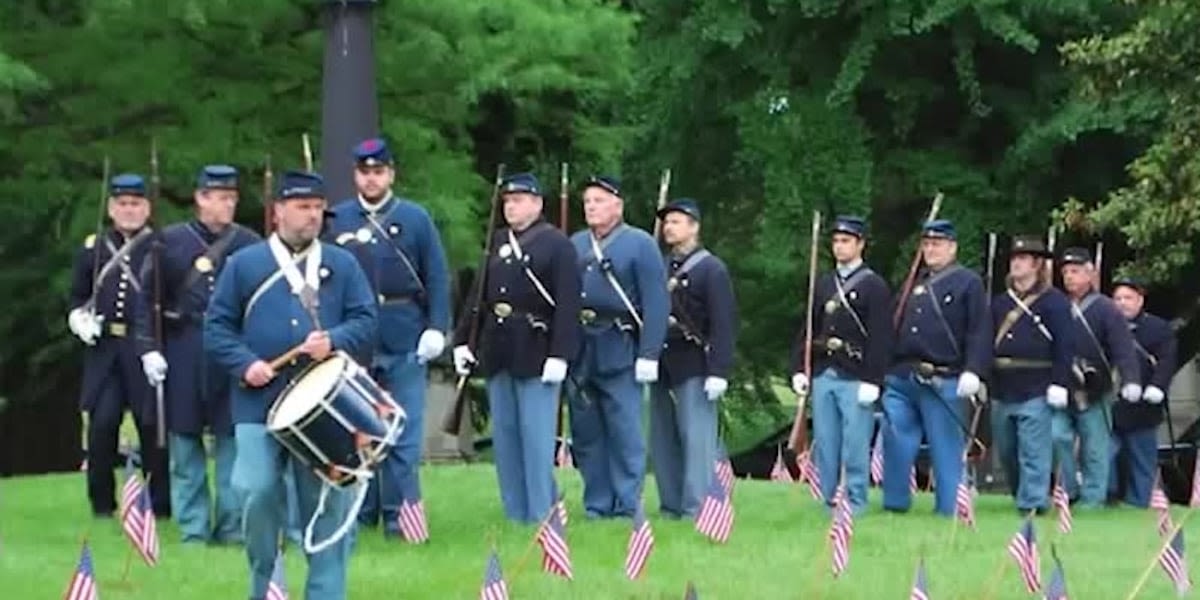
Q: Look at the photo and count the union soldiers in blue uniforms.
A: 12